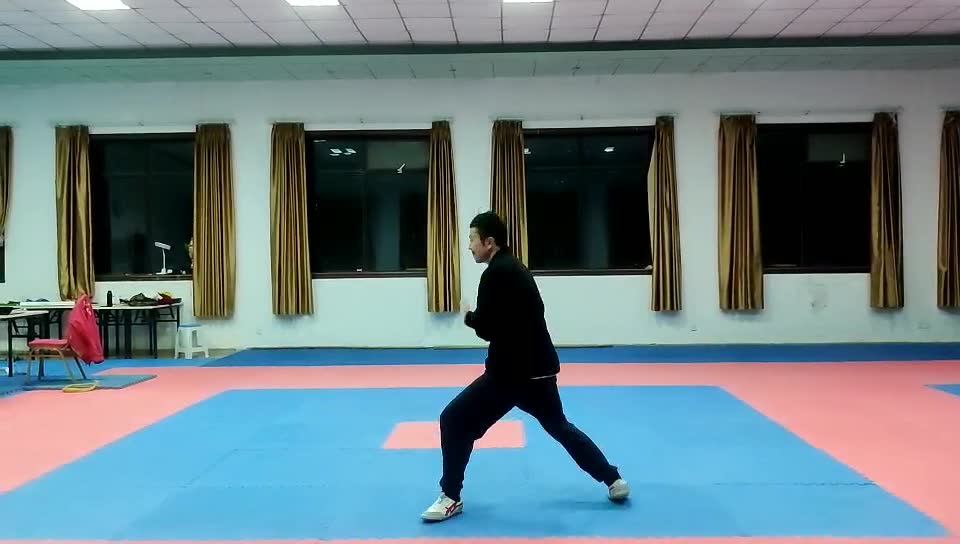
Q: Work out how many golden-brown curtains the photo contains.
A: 10